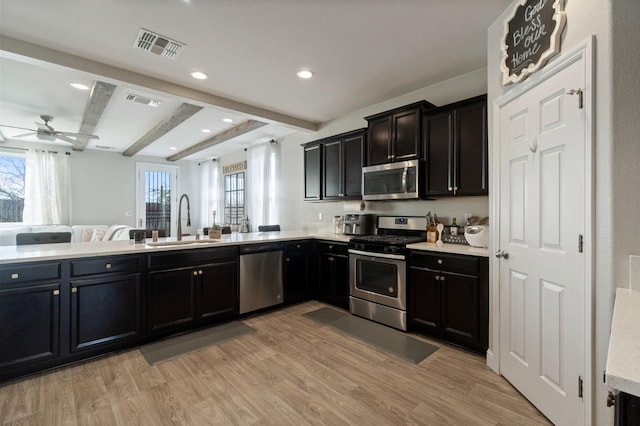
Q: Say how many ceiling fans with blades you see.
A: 1